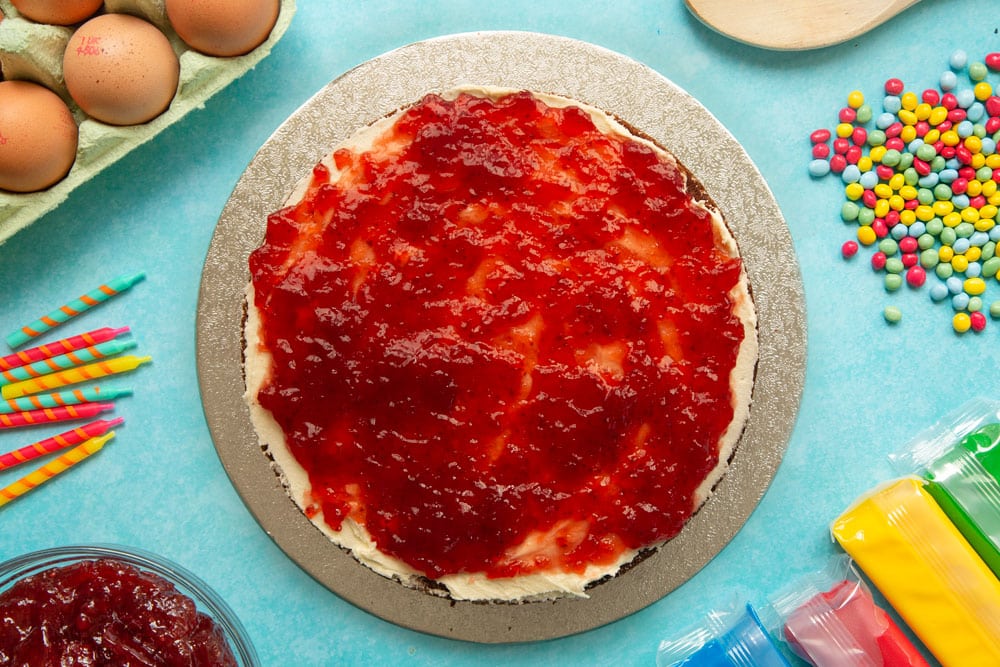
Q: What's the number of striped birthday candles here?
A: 8